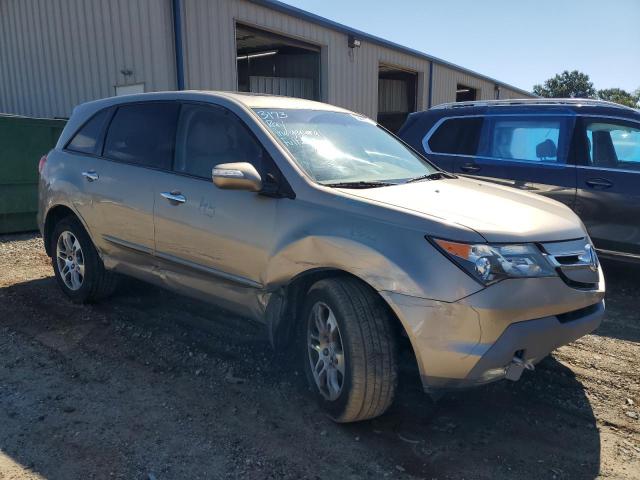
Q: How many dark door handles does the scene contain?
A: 2